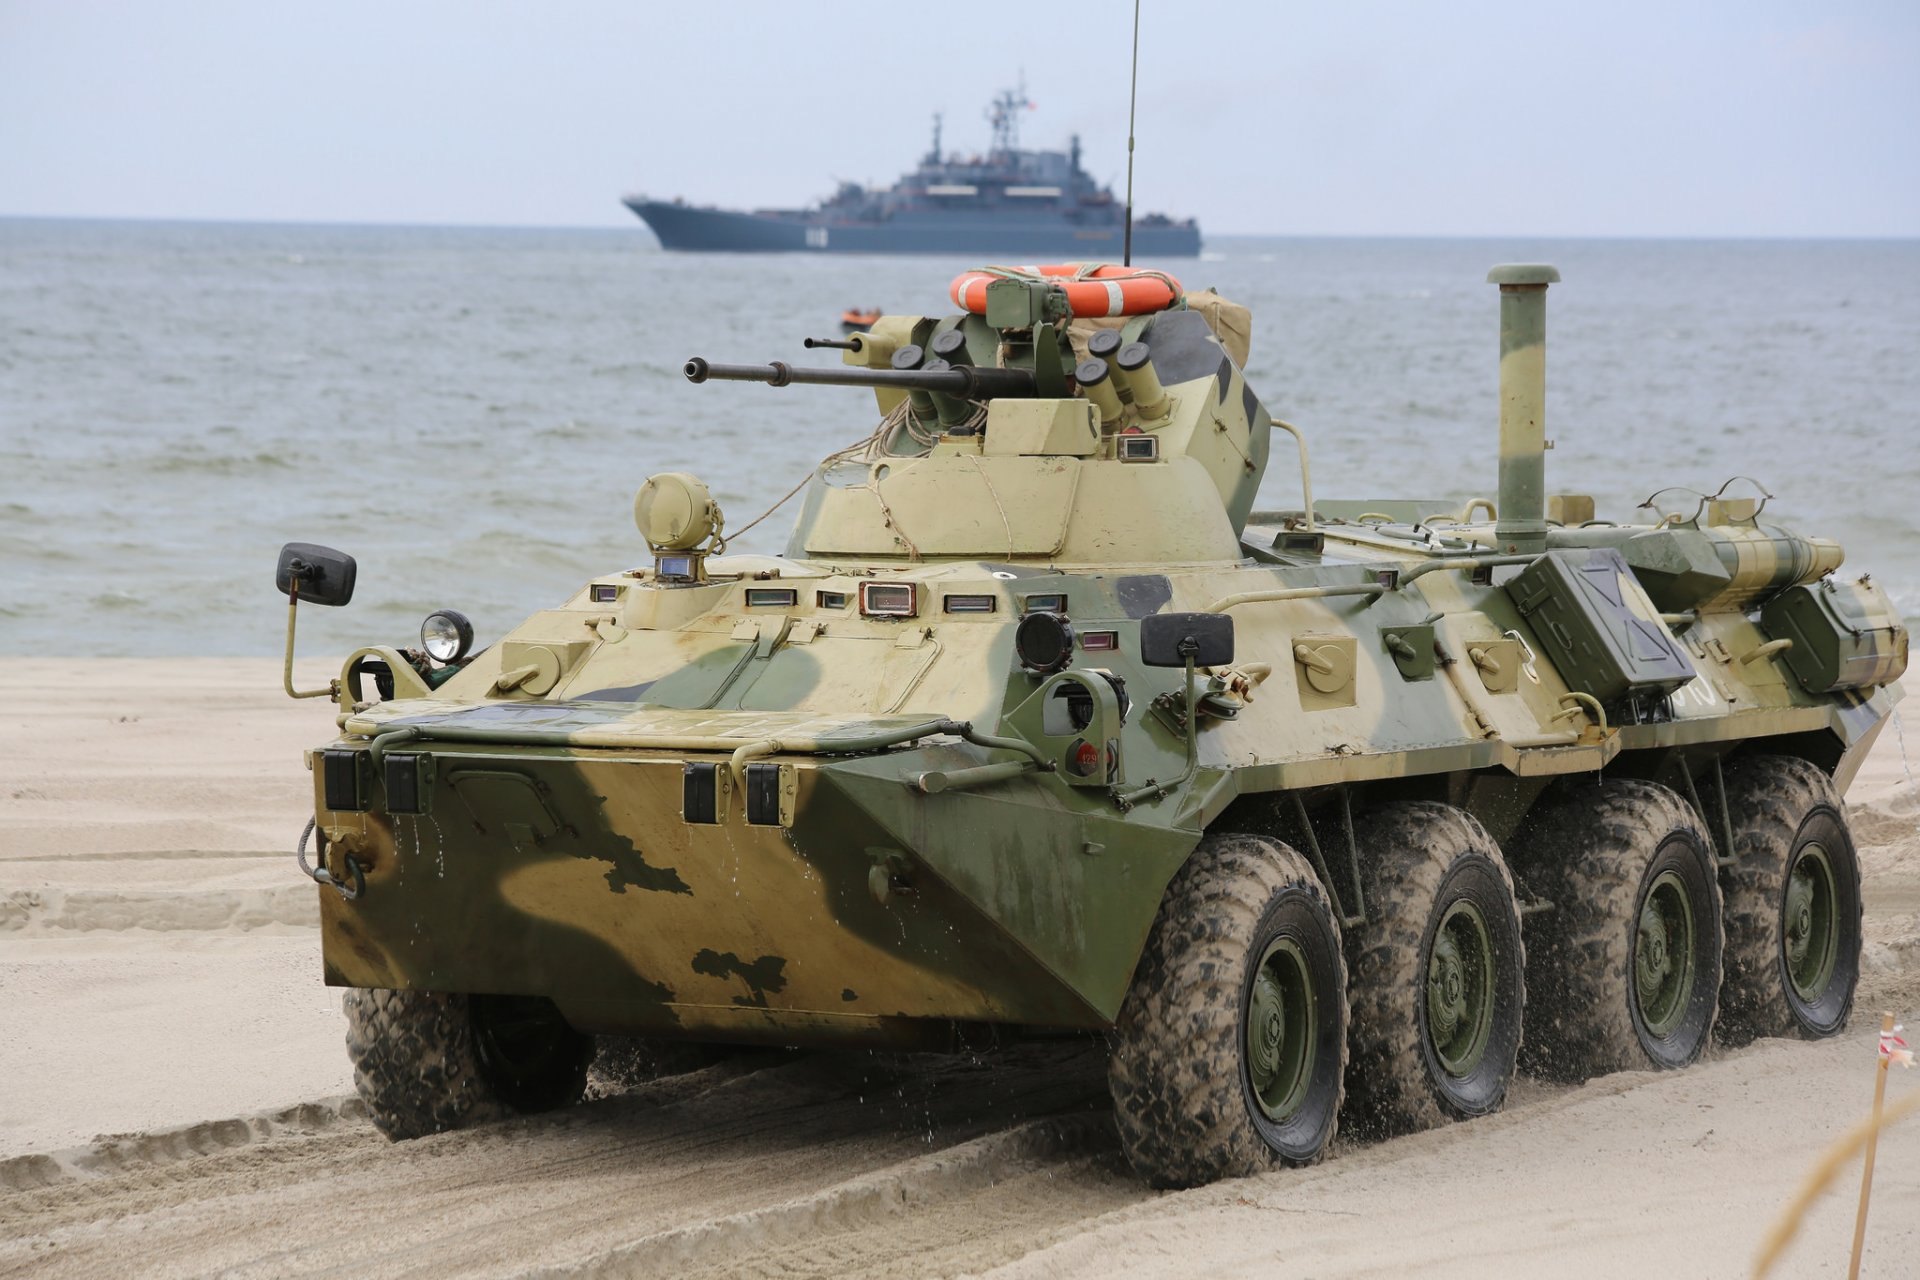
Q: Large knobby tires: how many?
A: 5